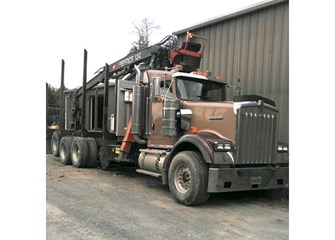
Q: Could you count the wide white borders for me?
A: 2